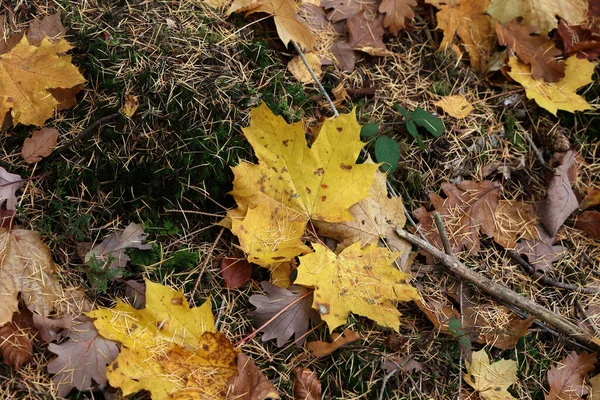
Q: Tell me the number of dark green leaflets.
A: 5